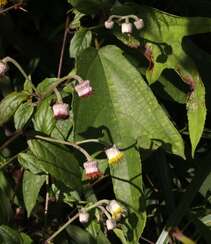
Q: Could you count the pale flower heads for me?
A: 11